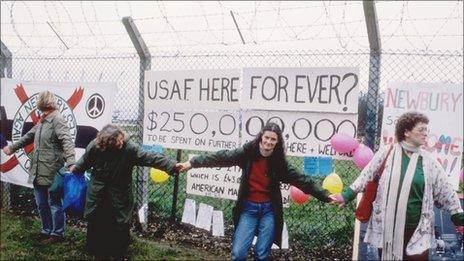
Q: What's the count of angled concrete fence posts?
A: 3